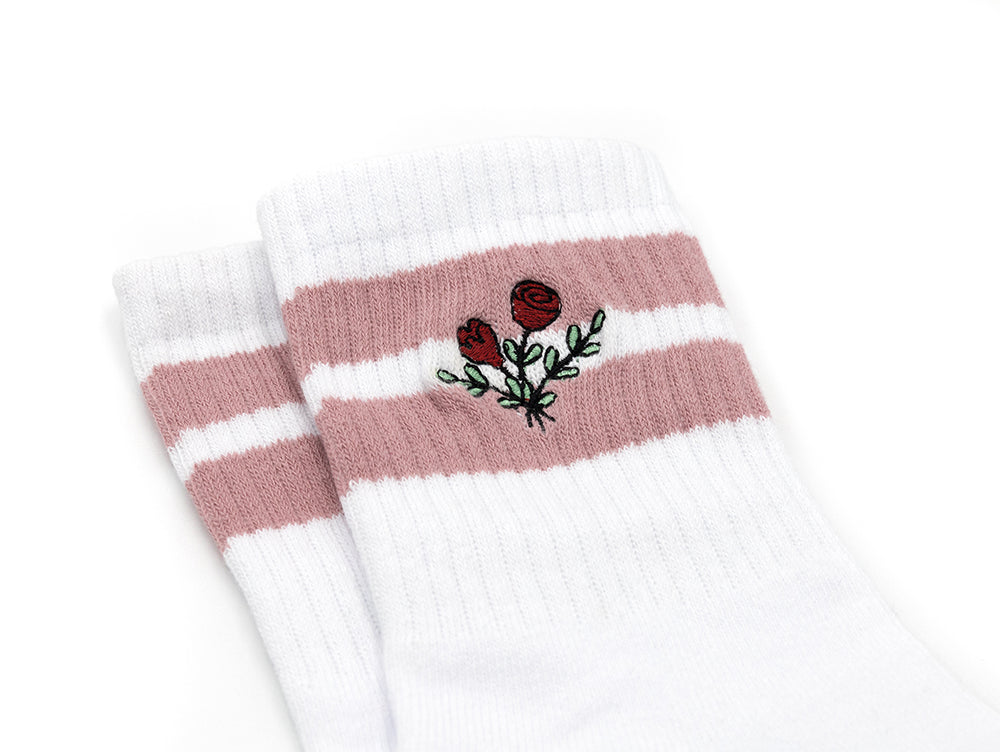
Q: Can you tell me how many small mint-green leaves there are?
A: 14